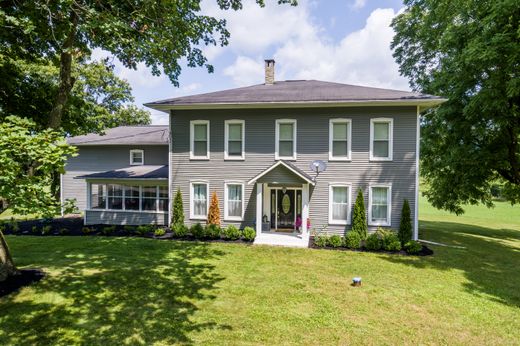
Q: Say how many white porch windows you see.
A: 5